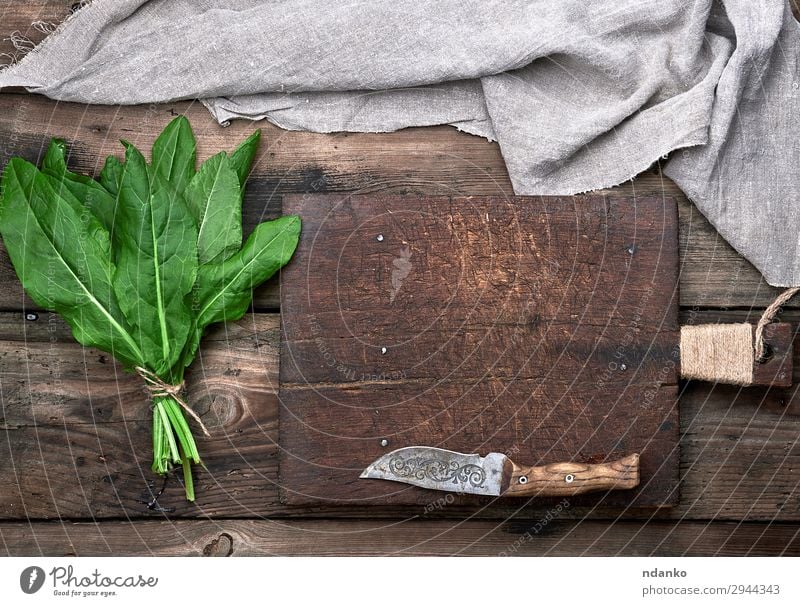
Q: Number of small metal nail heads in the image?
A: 5